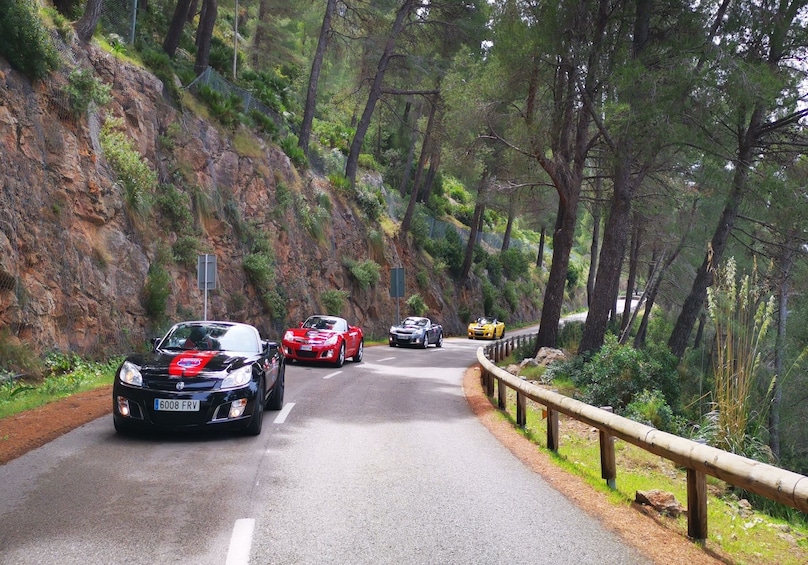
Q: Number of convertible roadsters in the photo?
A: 4